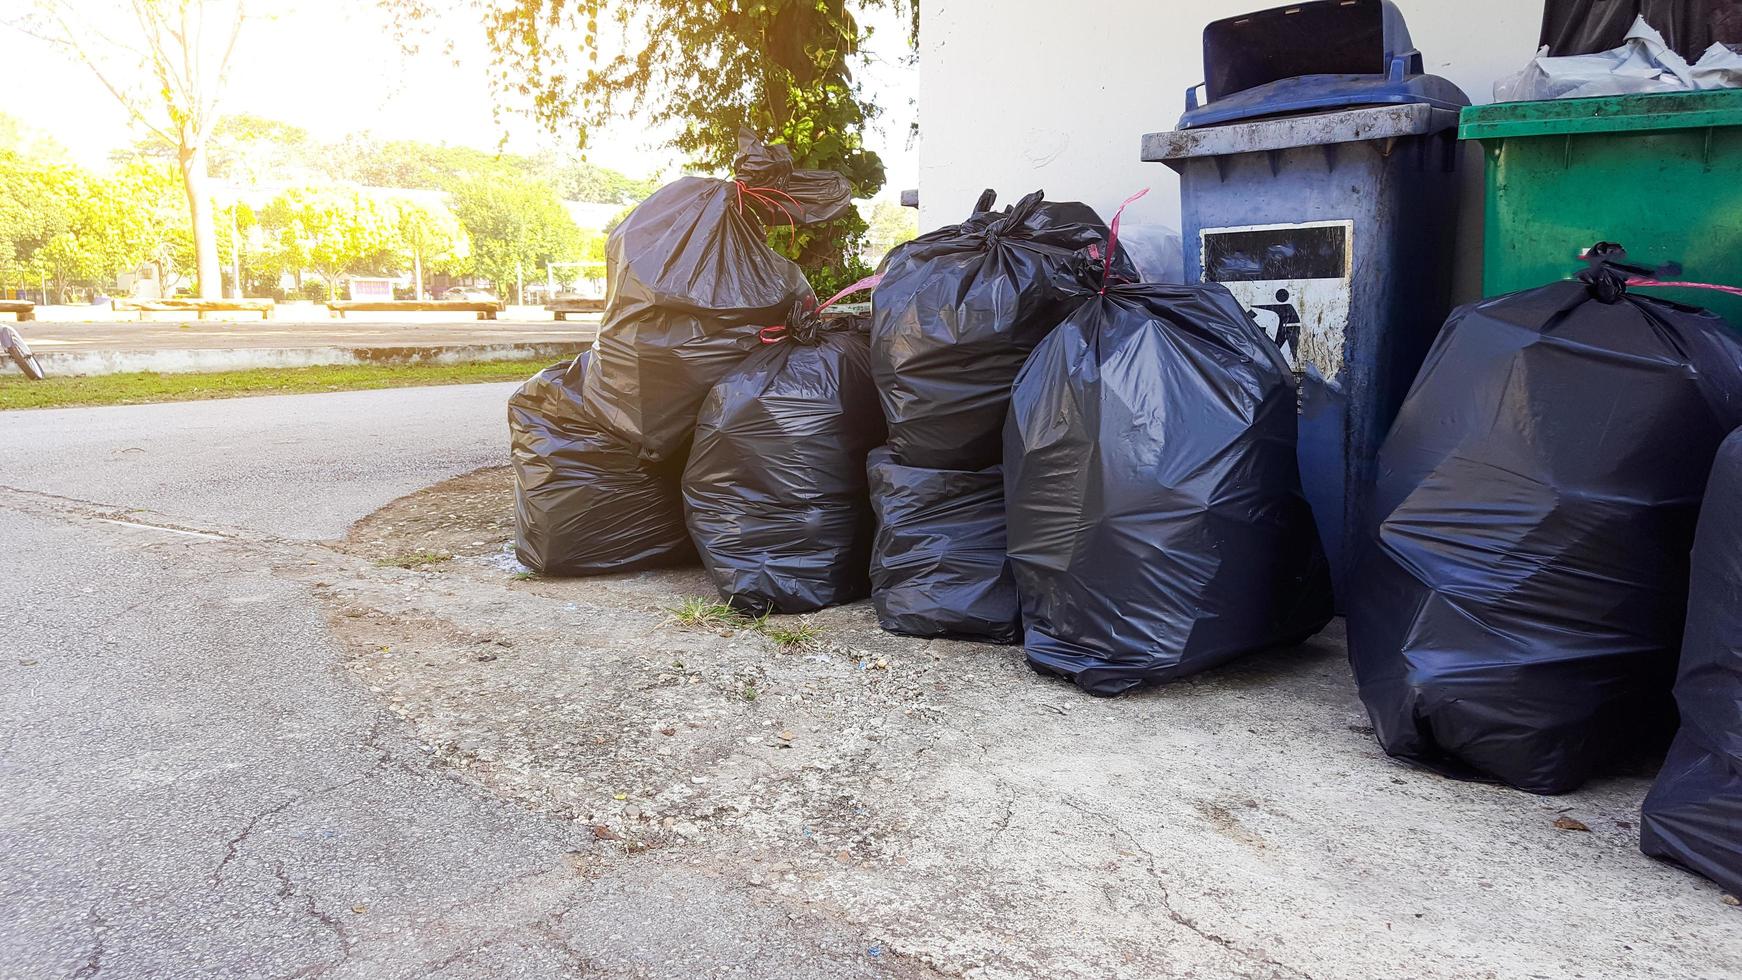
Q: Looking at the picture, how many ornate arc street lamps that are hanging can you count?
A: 0